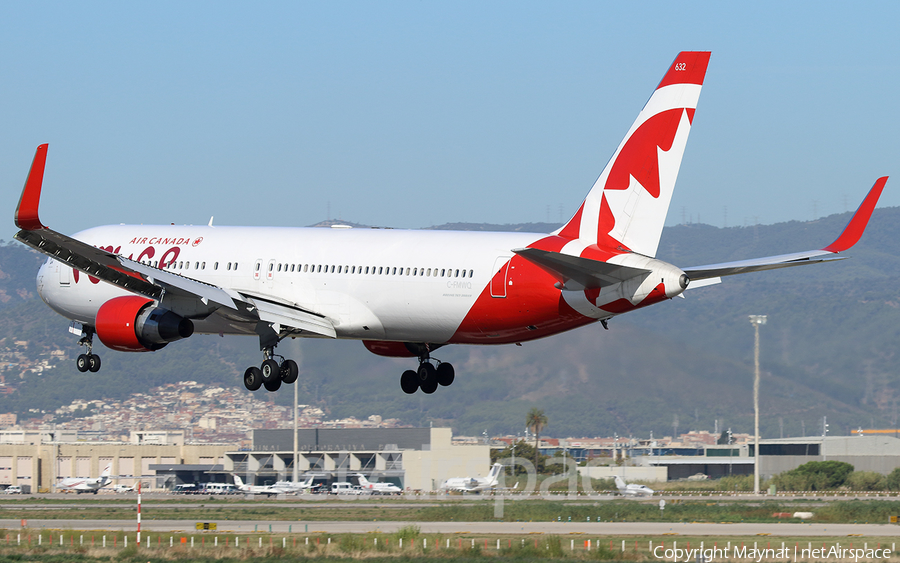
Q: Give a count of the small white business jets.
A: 6